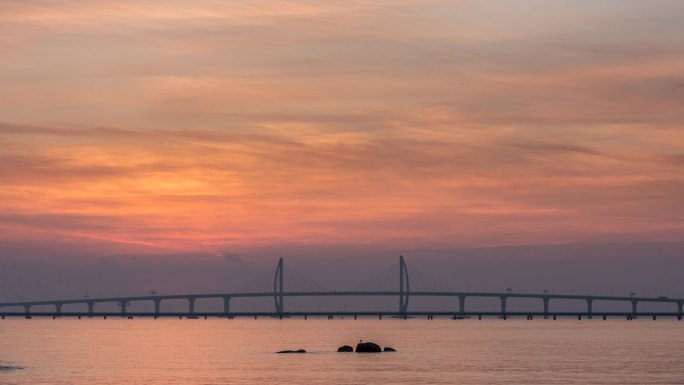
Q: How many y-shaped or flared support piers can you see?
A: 13